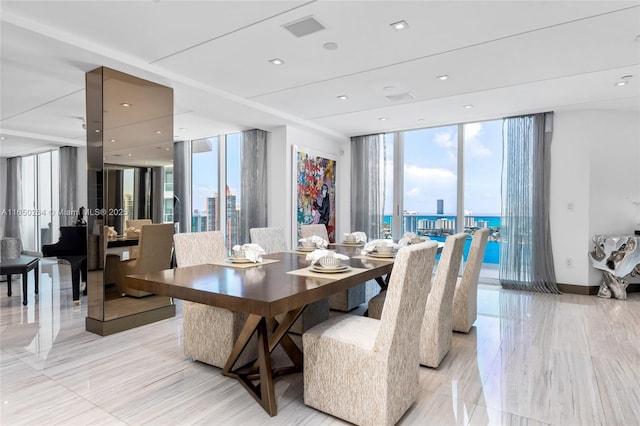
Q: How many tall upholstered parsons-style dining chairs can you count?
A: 6